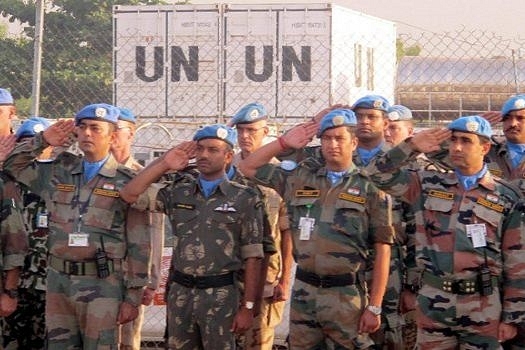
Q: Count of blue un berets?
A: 11